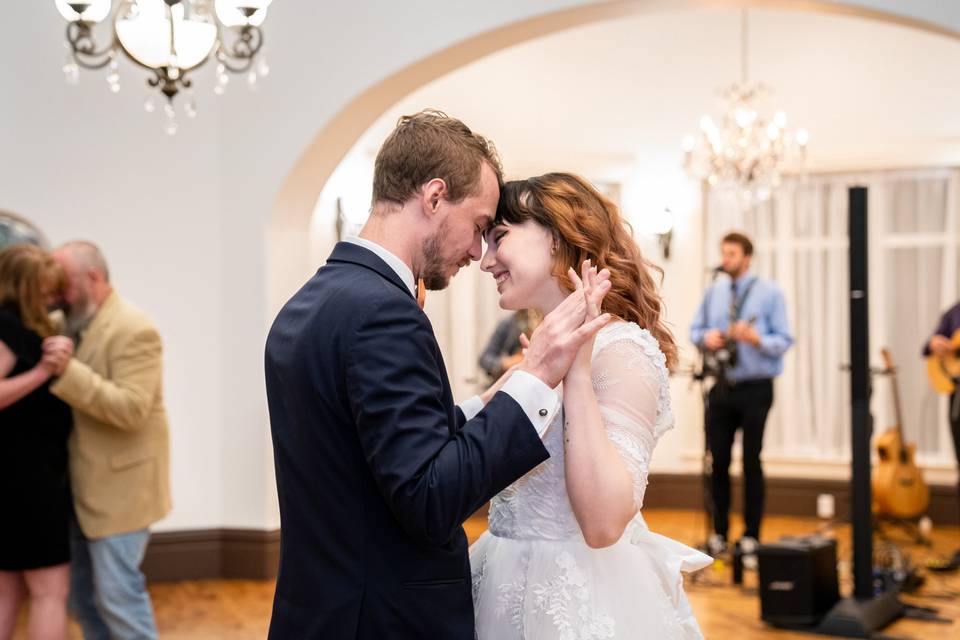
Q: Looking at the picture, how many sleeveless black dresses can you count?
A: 1